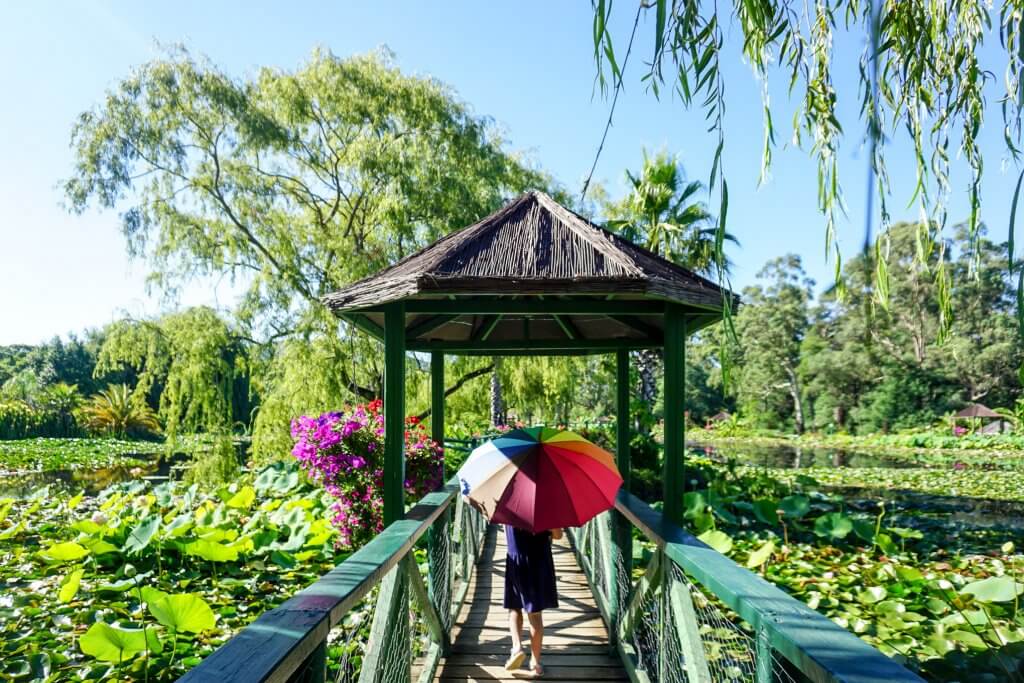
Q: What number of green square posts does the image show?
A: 4